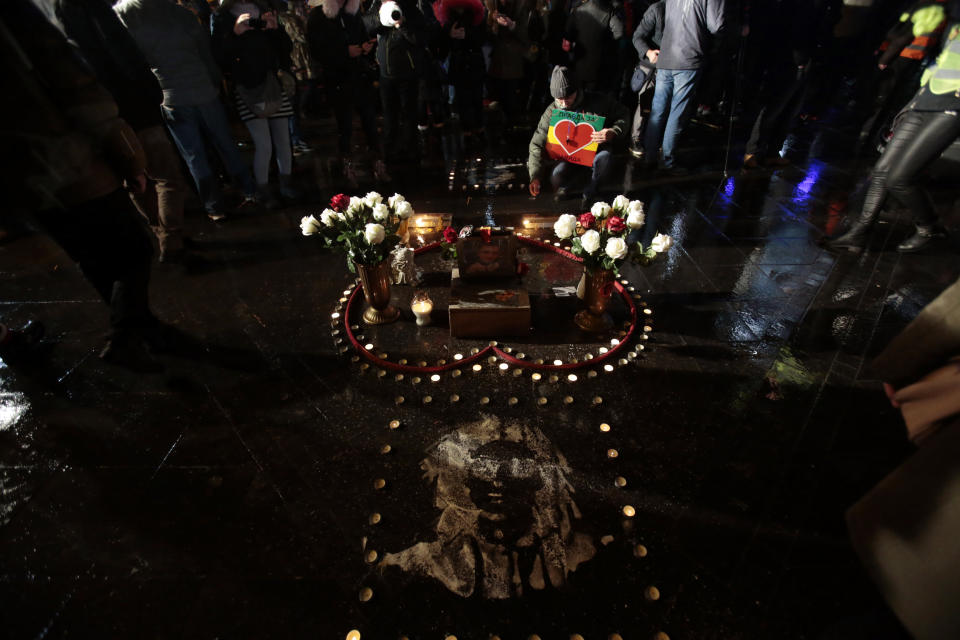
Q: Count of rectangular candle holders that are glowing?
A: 2